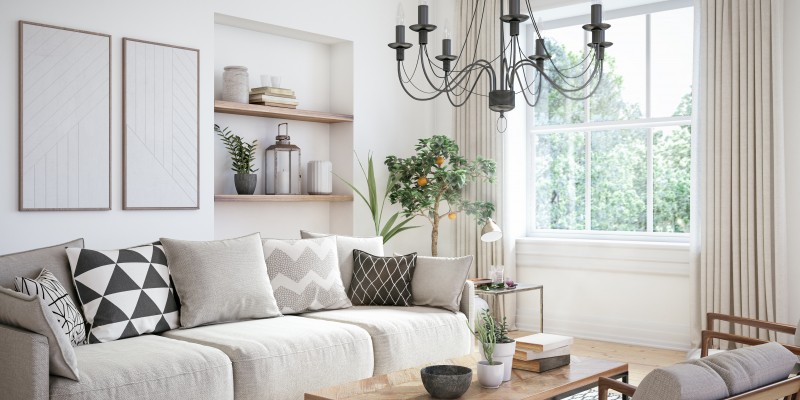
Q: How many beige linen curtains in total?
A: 2